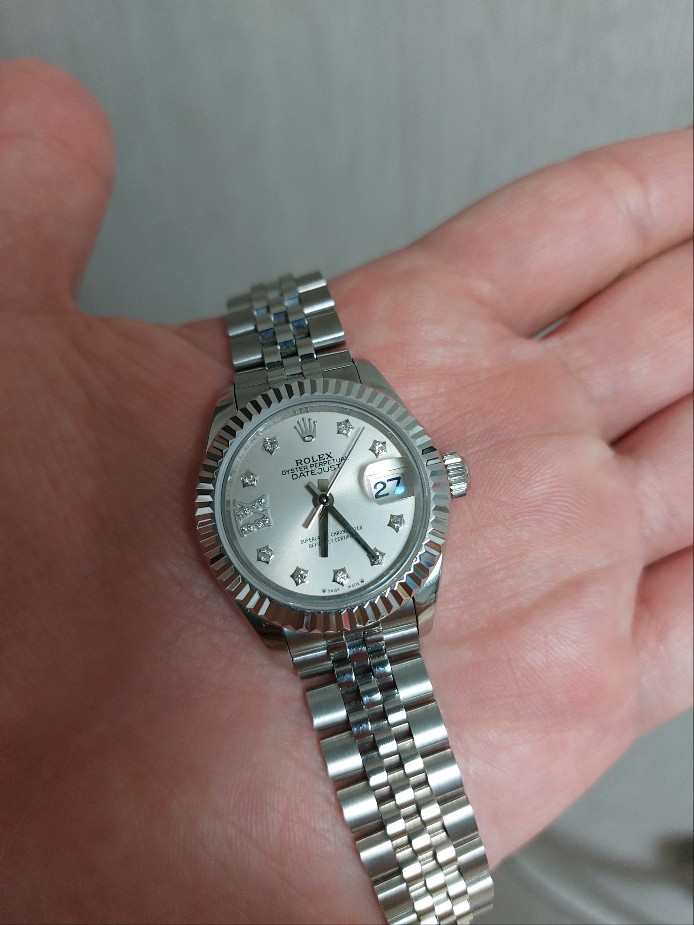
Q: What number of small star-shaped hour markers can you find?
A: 9